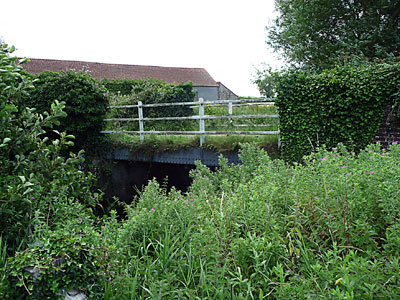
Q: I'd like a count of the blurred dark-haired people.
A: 0